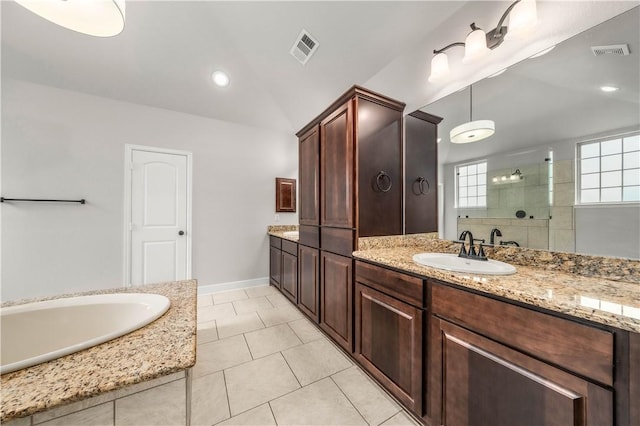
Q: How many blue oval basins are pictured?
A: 0